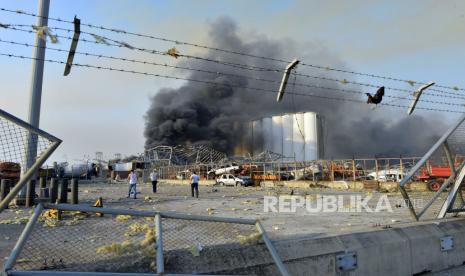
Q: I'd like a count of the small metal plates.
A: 2